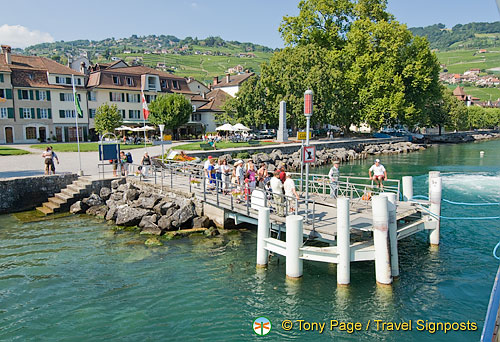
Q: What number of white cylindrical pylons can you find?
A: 8